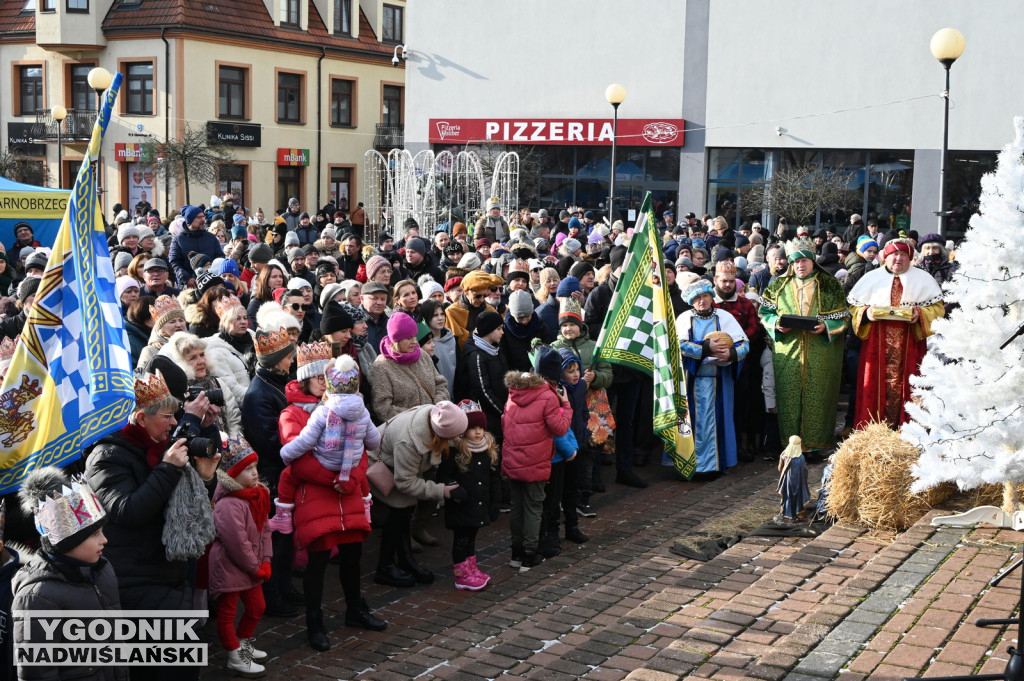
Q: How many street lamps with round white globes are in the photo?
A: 4